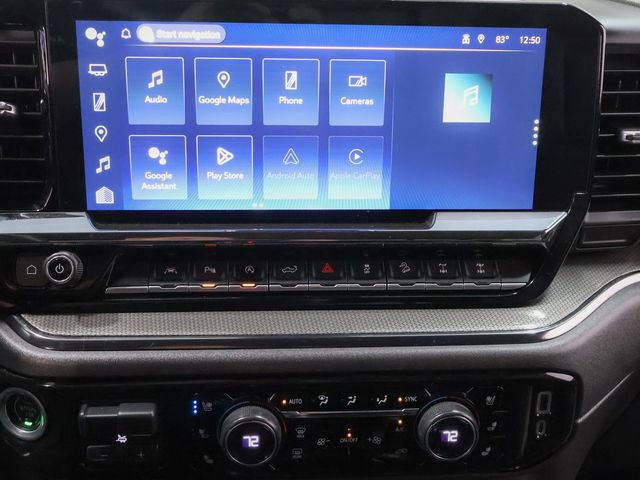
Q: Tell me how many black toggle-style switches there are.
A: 9